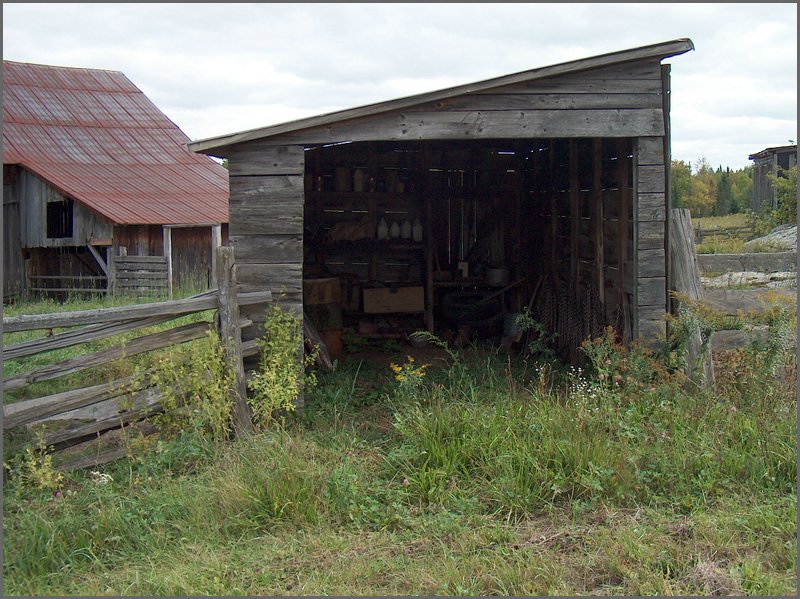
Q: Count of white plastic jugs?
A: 4